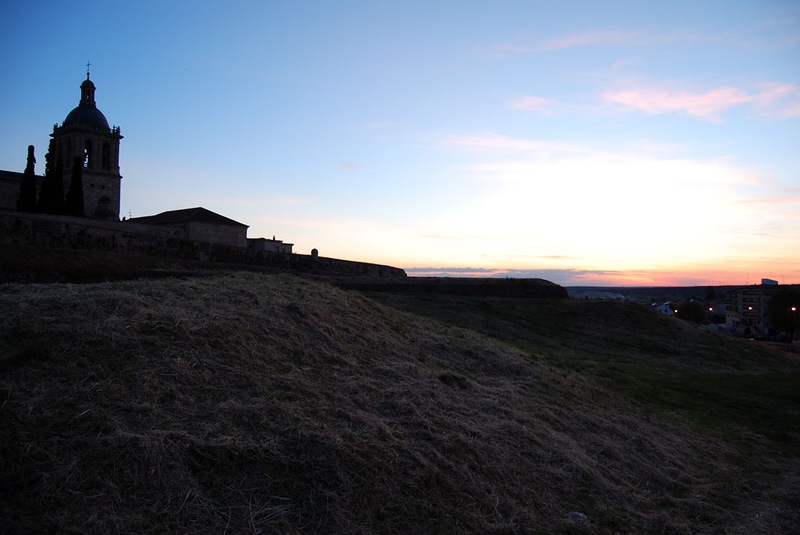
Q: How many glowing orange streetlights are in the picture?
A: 4